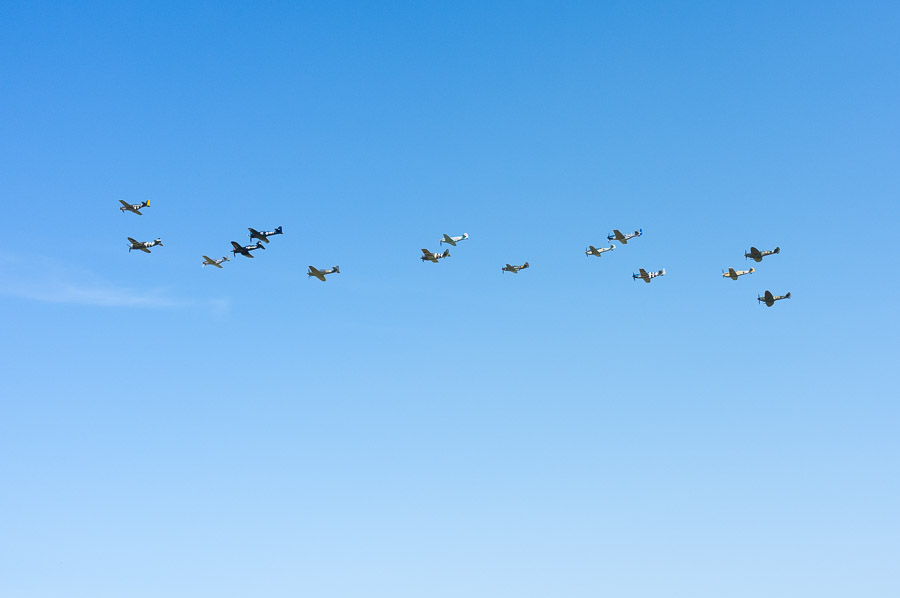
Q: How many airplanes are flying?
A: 15